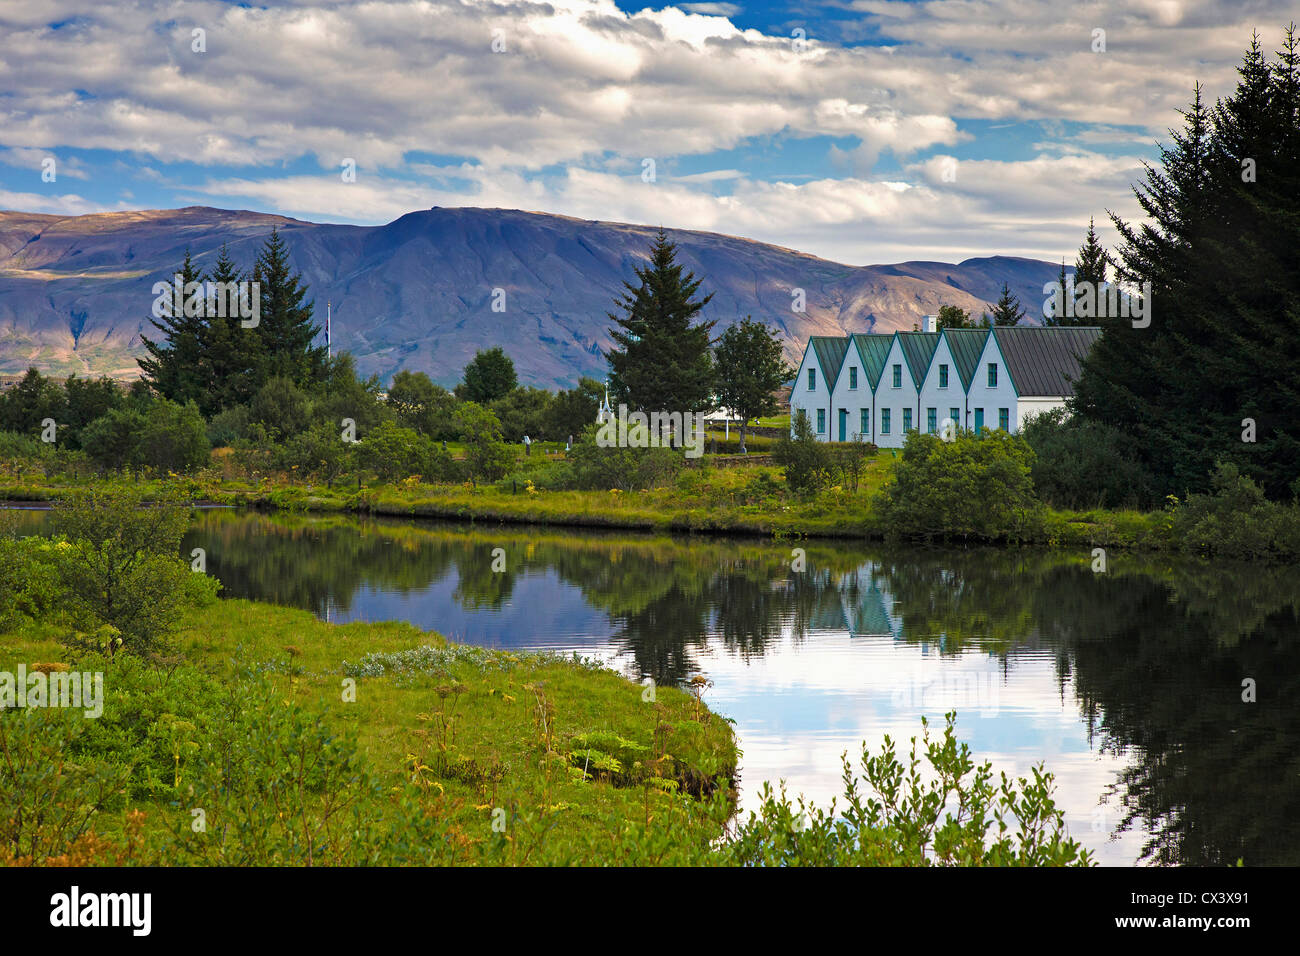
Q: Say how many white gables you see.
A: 5